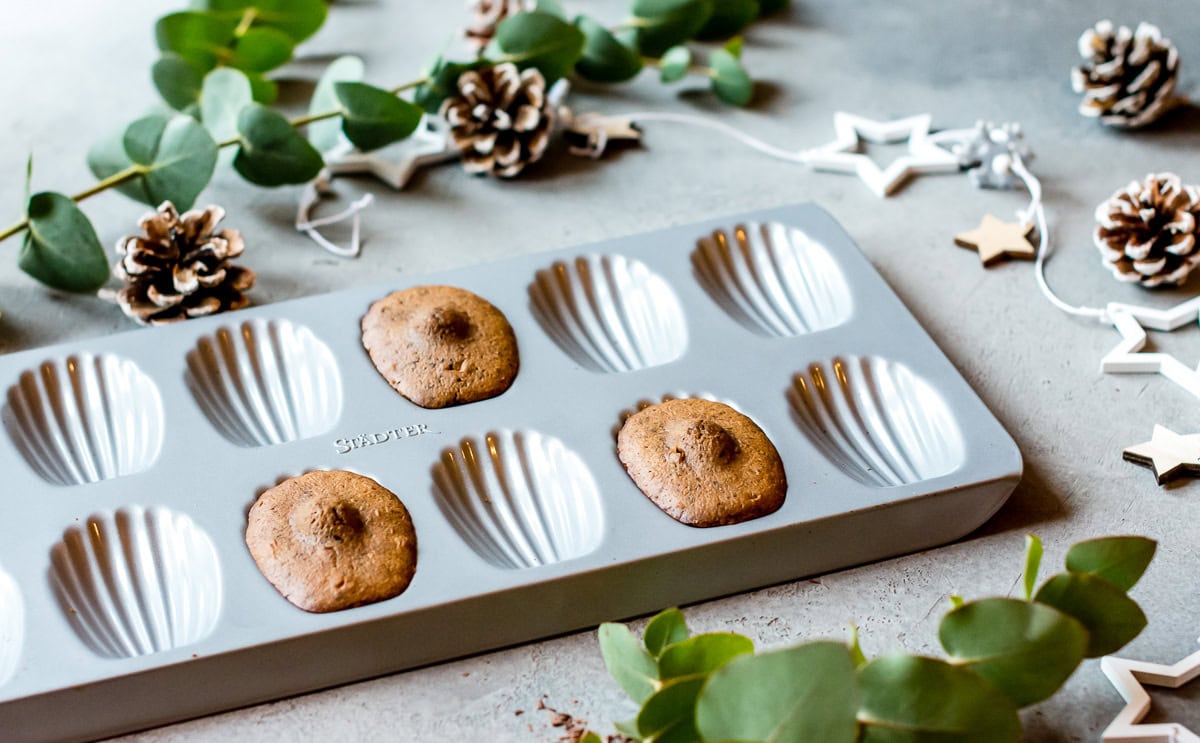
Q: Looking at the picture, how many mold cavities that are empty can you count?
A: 8